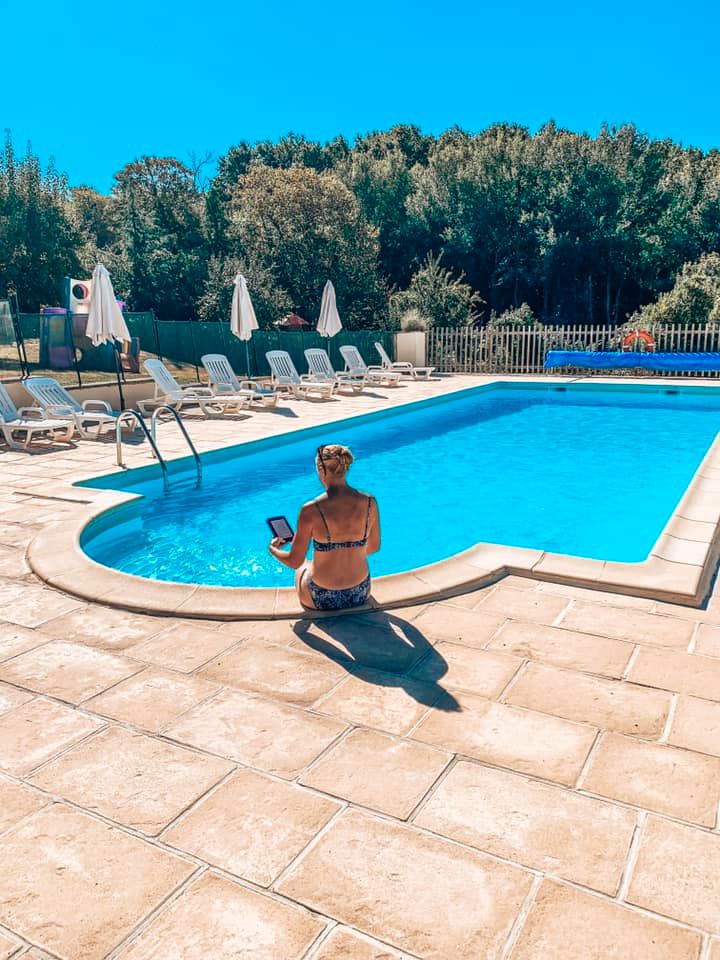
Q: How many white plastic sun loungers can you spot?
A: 8